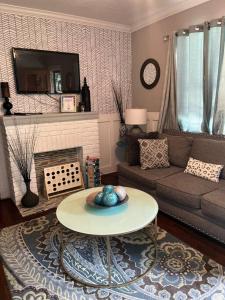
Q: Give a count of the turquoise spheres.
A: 3